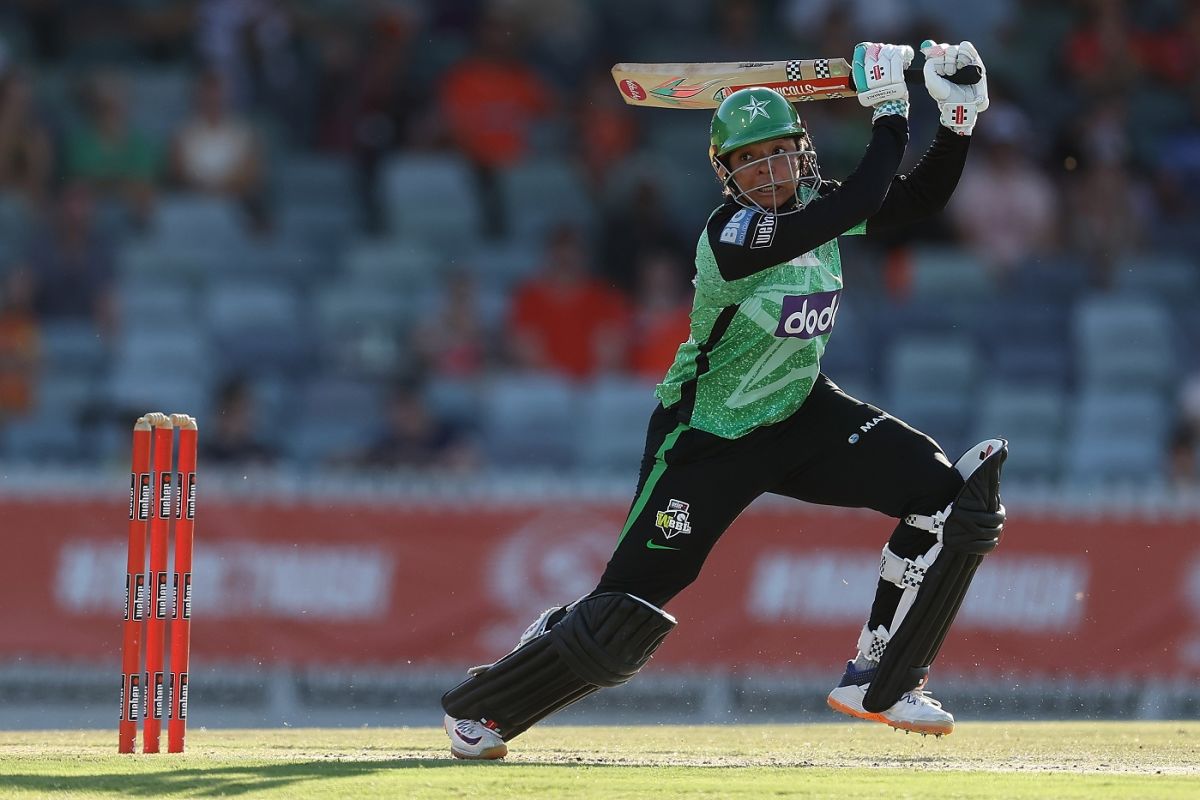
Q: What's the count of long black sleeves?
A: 2